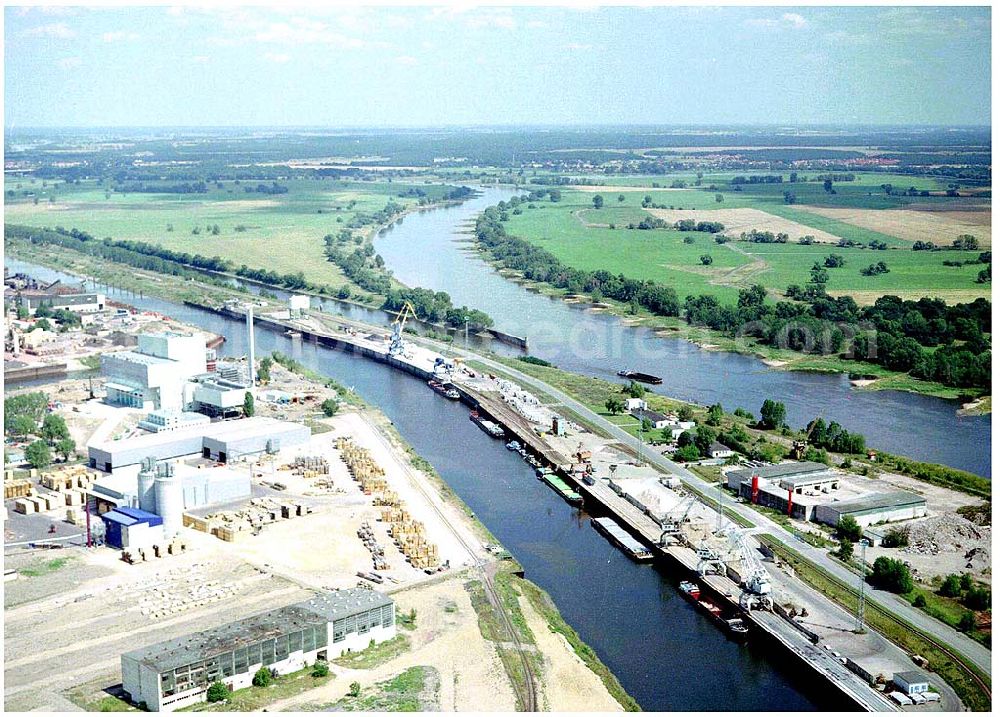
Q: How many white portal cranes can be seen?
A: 3